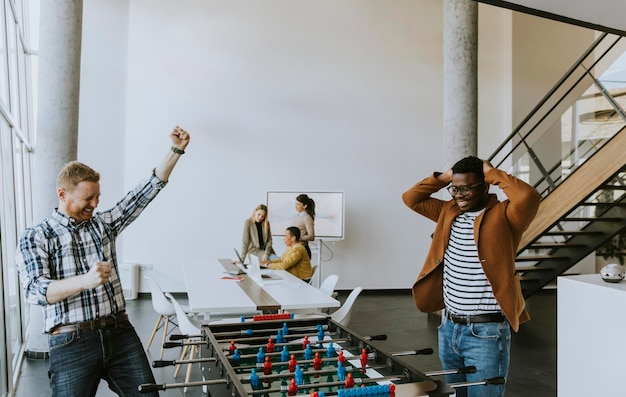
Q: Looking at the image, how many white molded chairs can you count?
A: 5